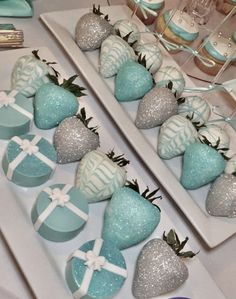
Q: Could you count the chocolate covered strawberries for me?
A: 13